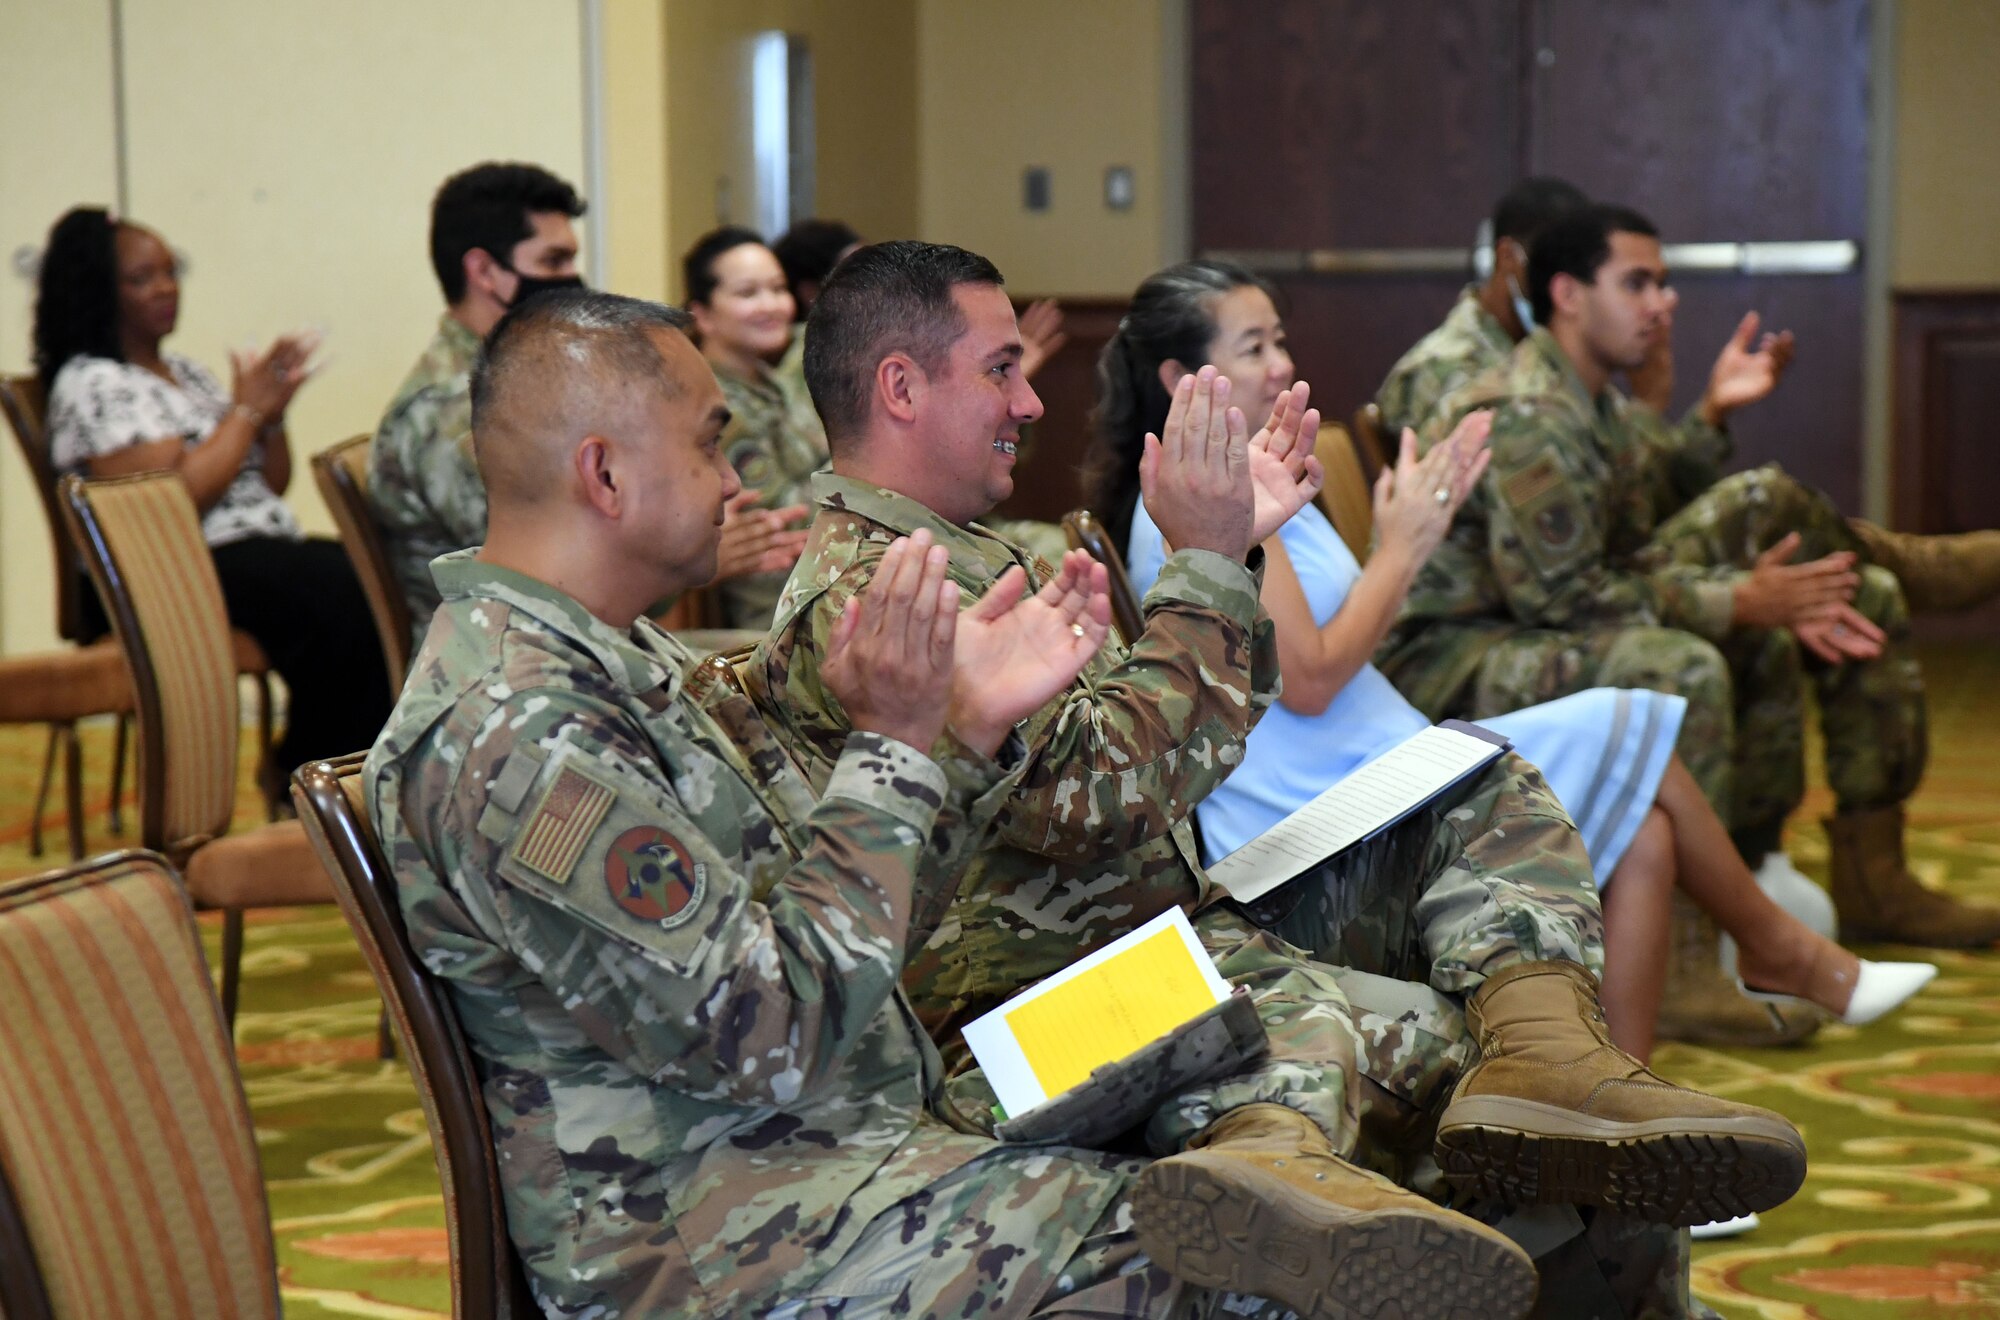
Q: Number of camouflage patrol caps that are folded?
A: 1